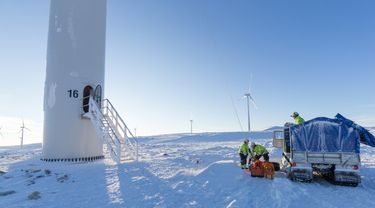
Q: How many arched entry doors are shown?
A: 1